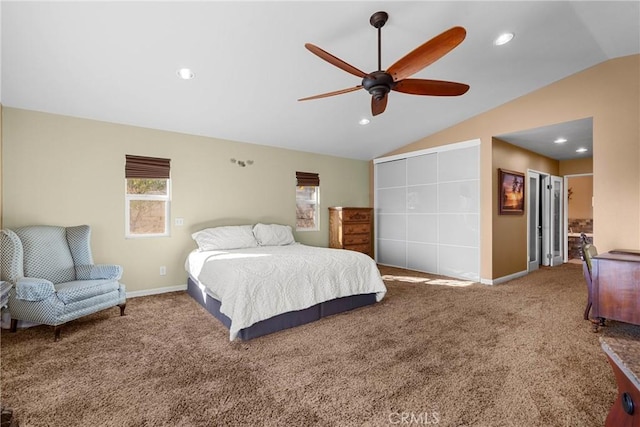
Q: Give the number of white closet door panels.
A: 12